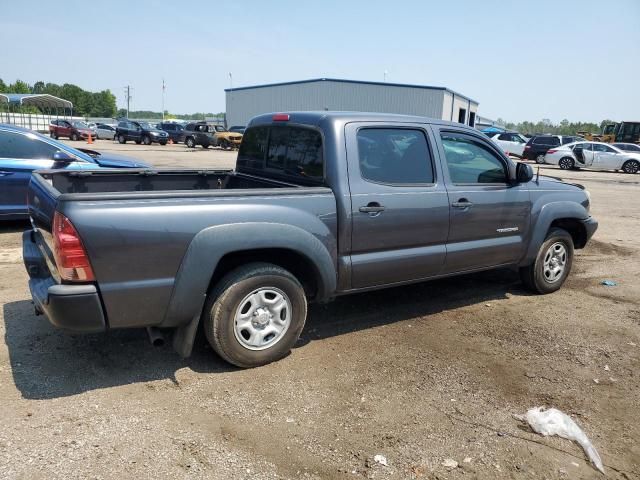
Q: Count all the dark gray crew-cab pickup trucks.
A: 1